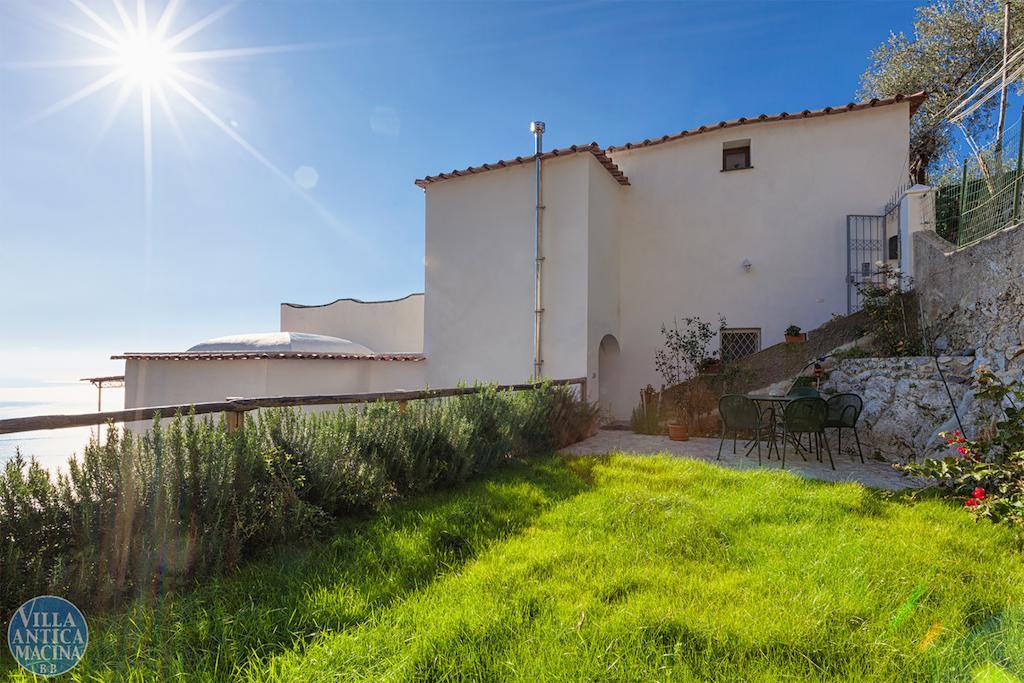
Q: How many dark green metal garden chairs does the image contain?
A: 4